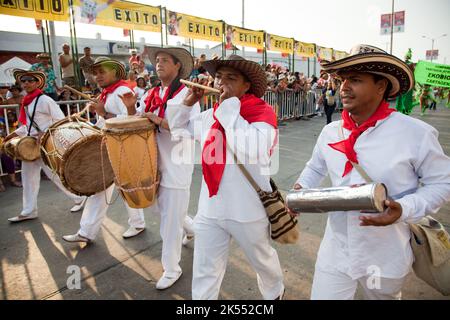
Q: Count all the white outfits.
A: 5